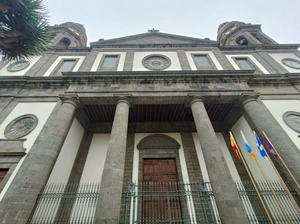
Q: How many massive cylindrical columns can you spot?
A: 4